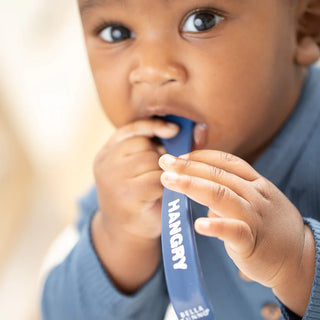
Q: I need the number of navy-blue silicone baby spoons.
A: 1